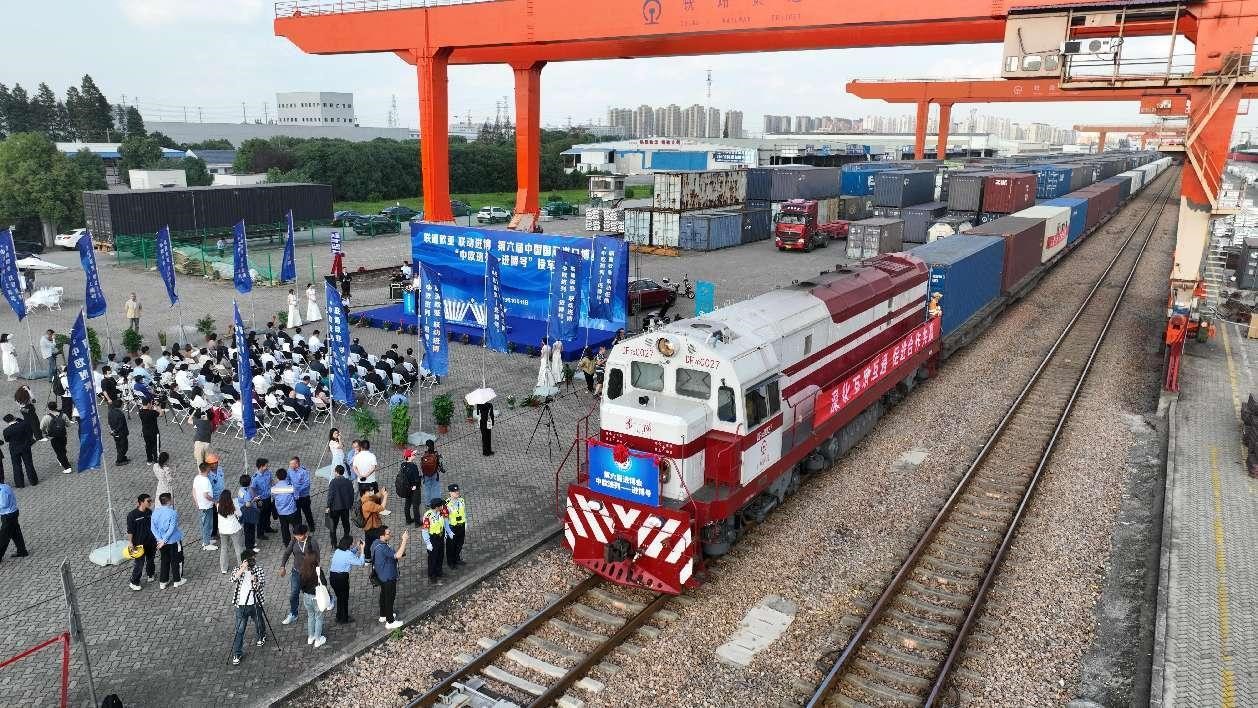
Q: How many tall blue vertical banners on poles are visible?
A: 12